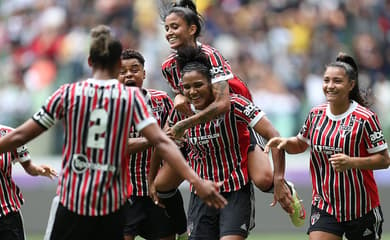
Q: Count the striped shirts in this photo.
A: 6